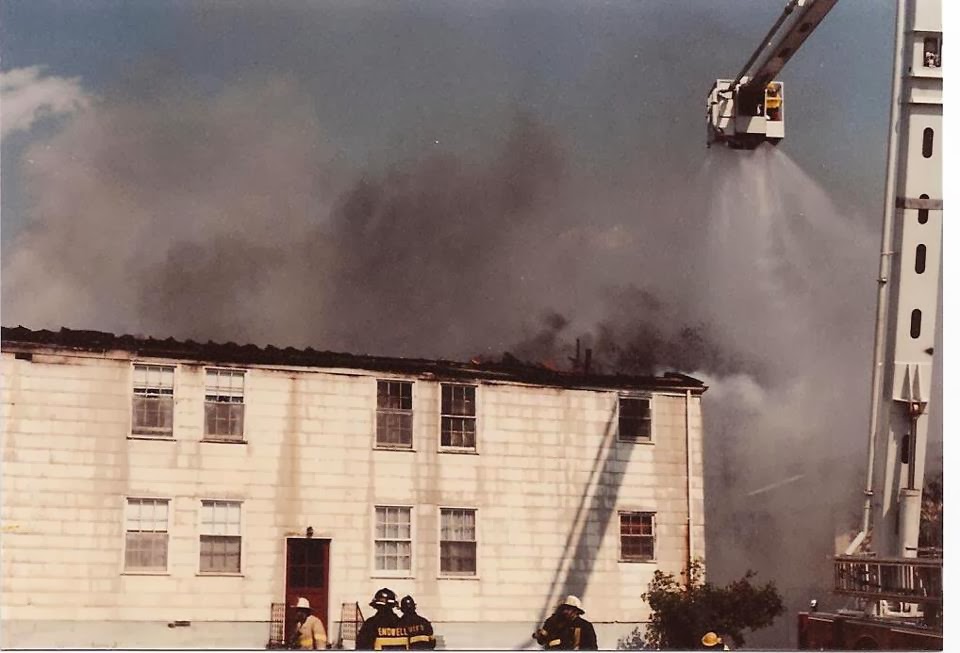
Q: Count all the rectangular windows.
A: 10